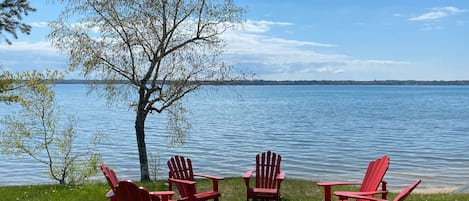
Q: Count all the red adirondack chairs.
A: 6